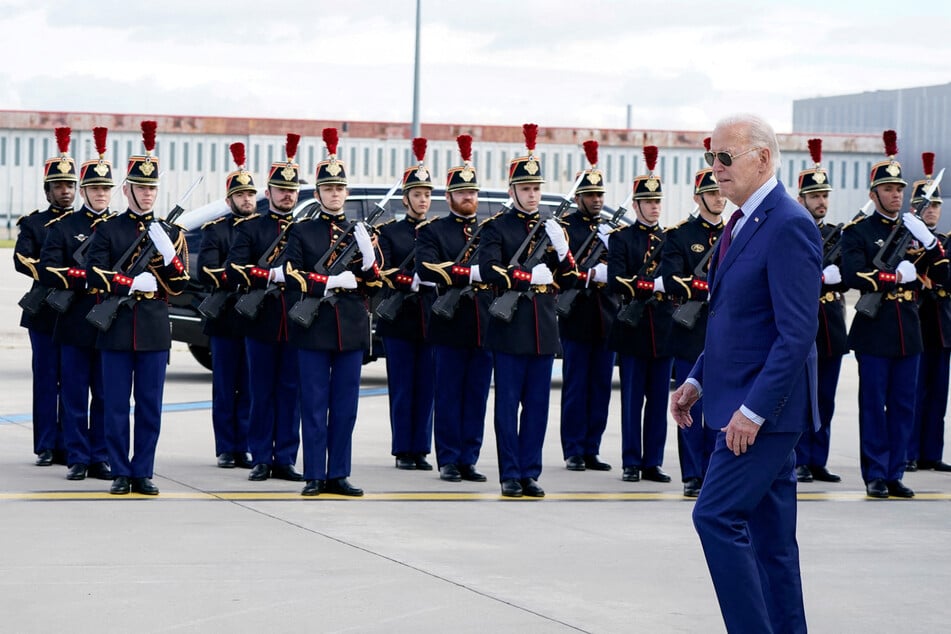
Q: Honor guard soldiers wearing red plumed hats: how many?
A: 15